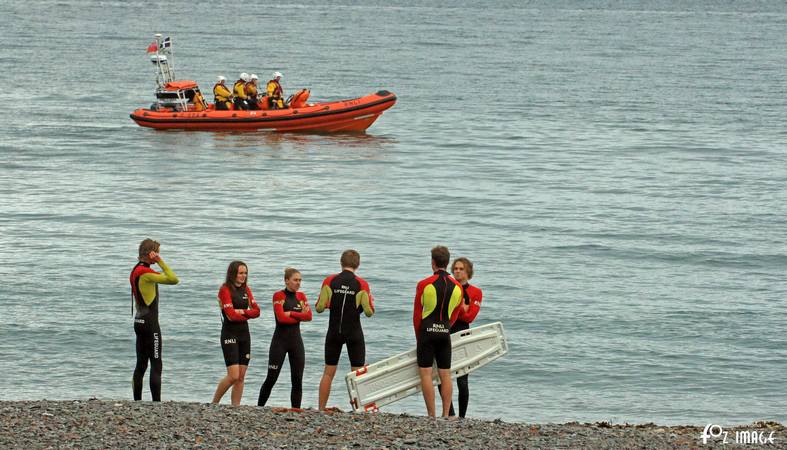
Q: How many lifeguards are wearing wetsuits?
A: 6